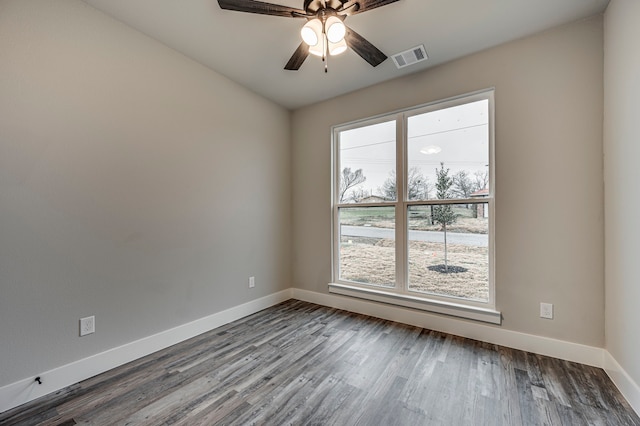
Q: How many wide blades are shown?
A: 4